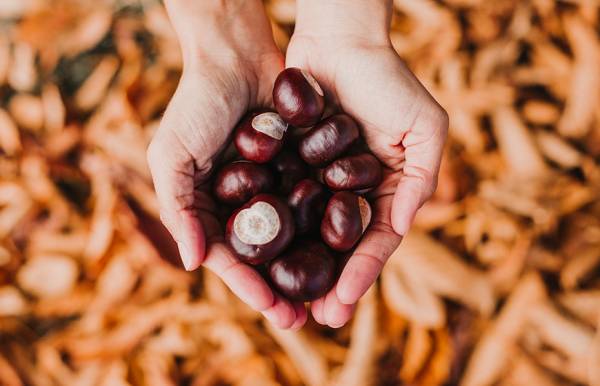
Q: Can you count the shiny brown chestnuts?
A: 10